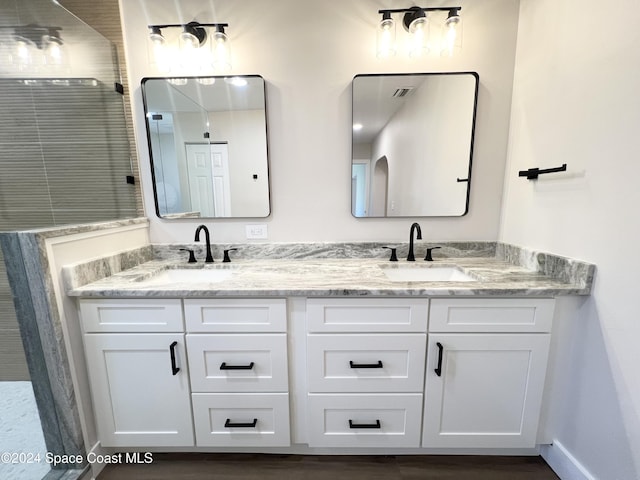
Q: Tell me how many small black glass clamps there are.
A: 2